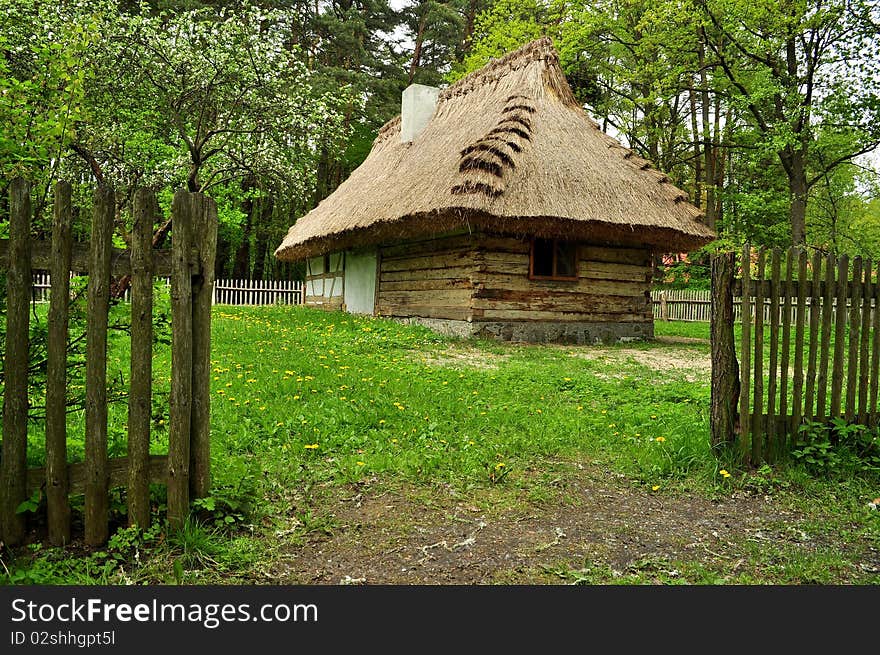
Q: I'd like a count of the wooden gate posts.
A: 2